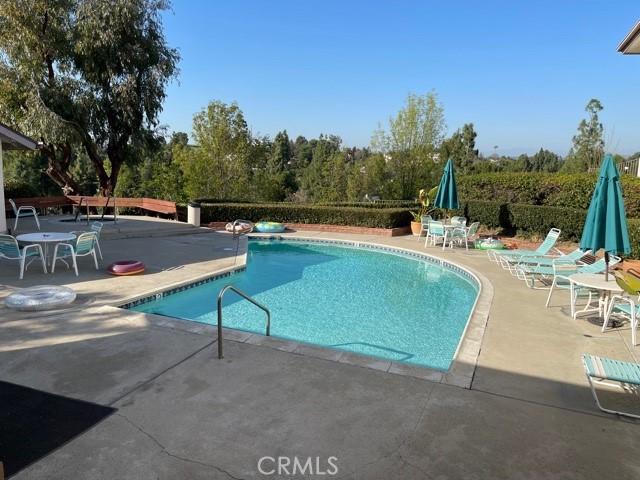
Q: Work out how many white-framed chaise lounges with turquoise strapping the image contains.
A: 4